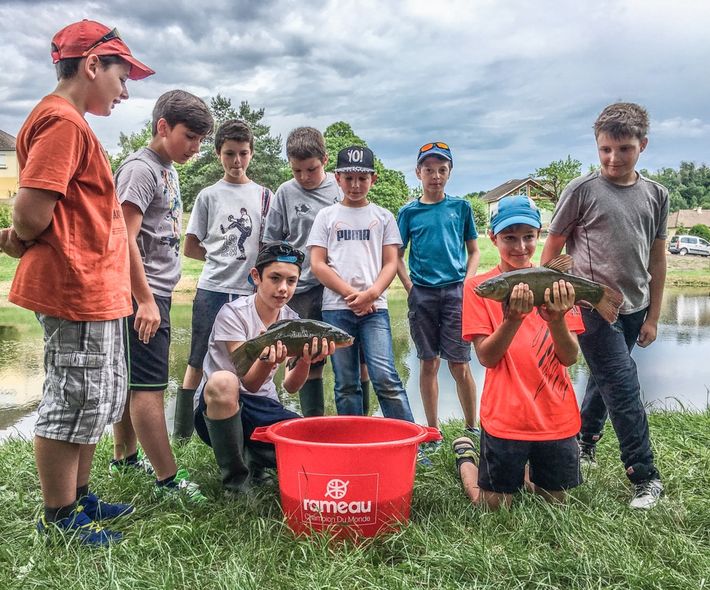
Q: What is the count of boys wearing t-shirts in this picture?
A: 9